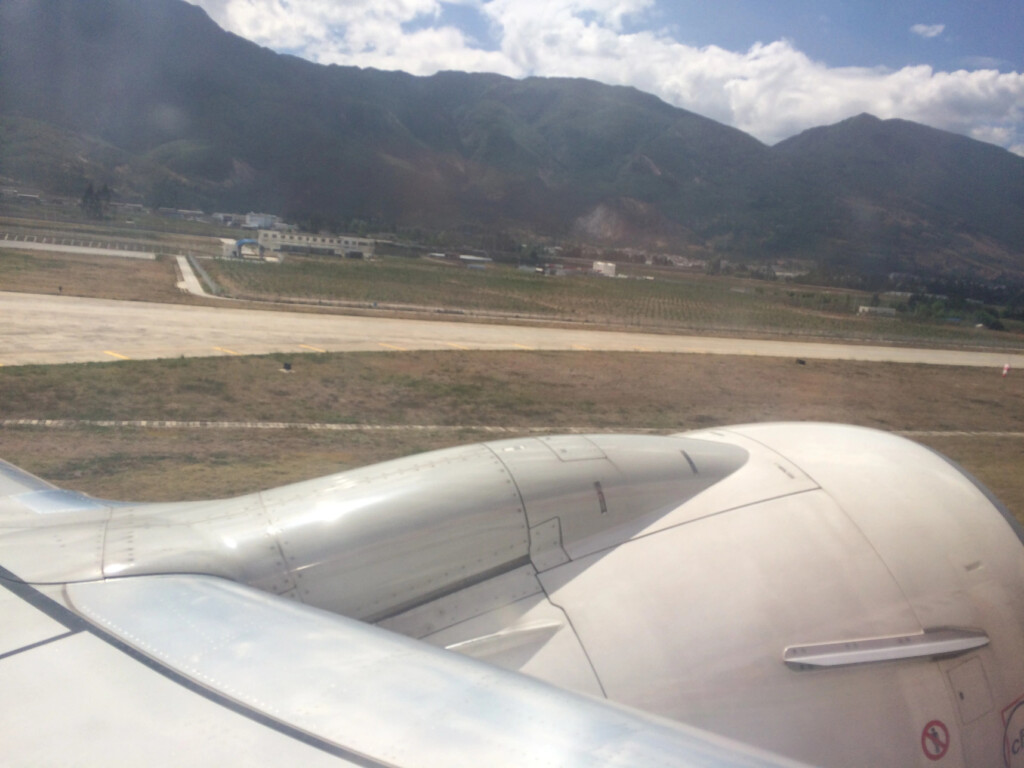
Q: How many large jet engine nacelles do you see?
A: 1